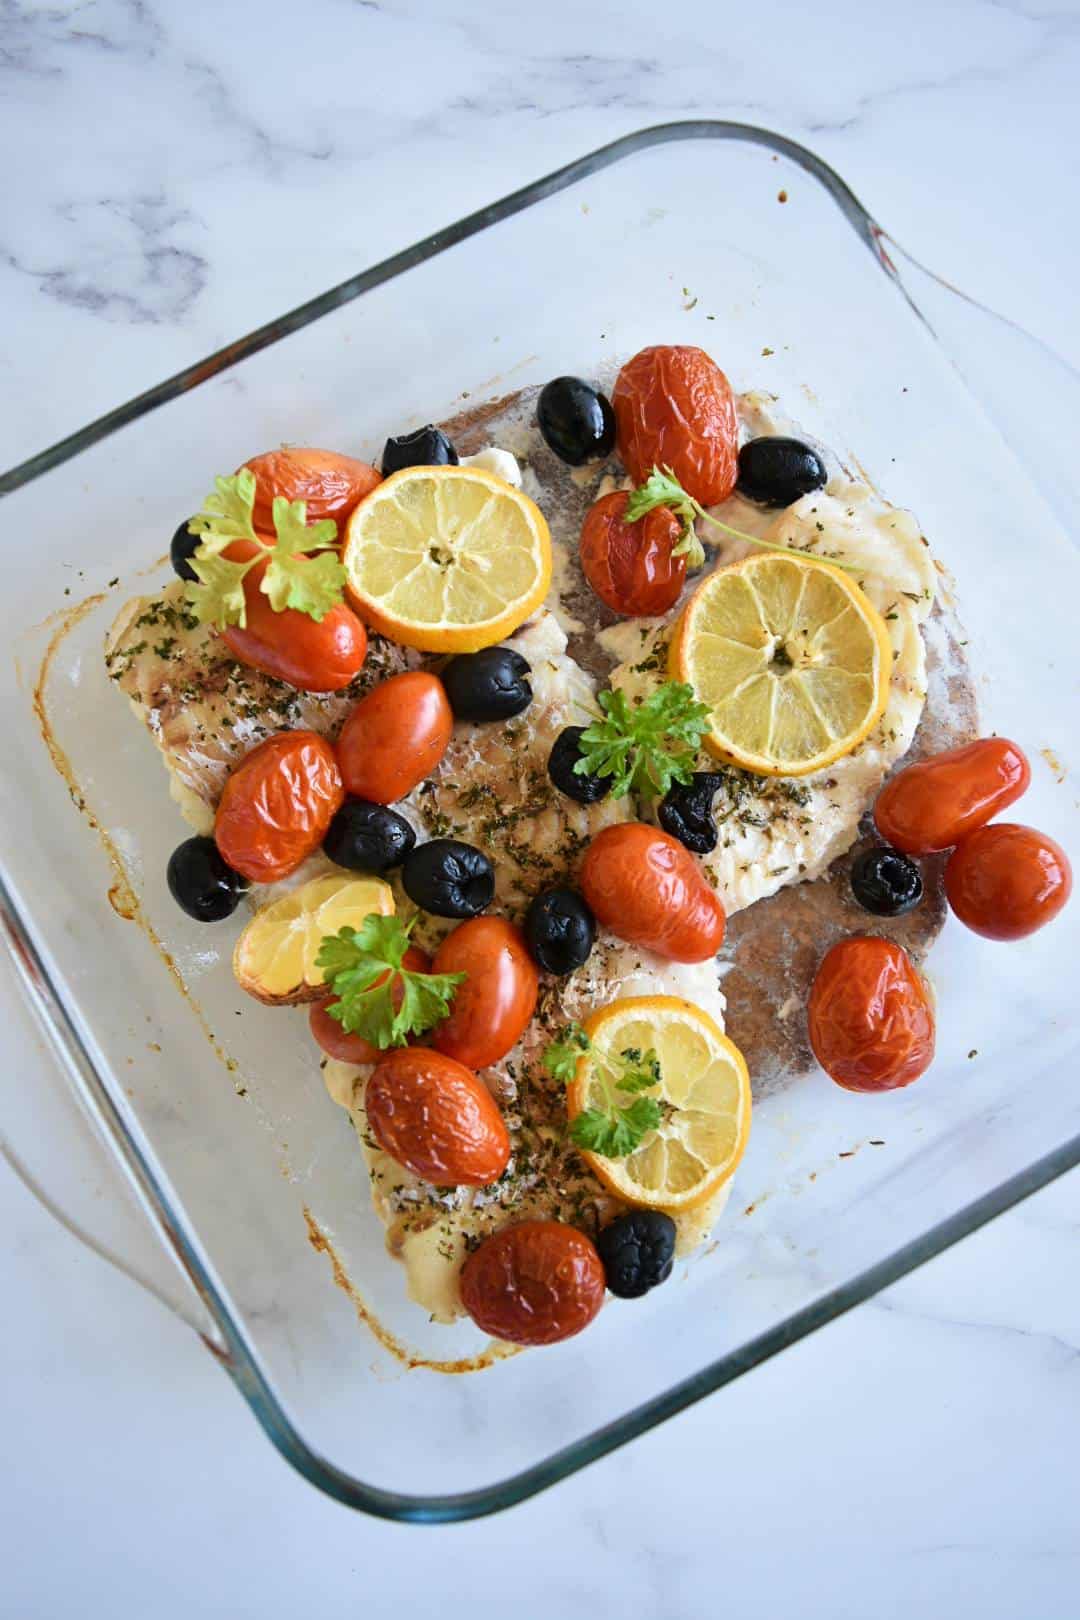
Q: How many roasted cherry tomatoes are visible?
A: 14